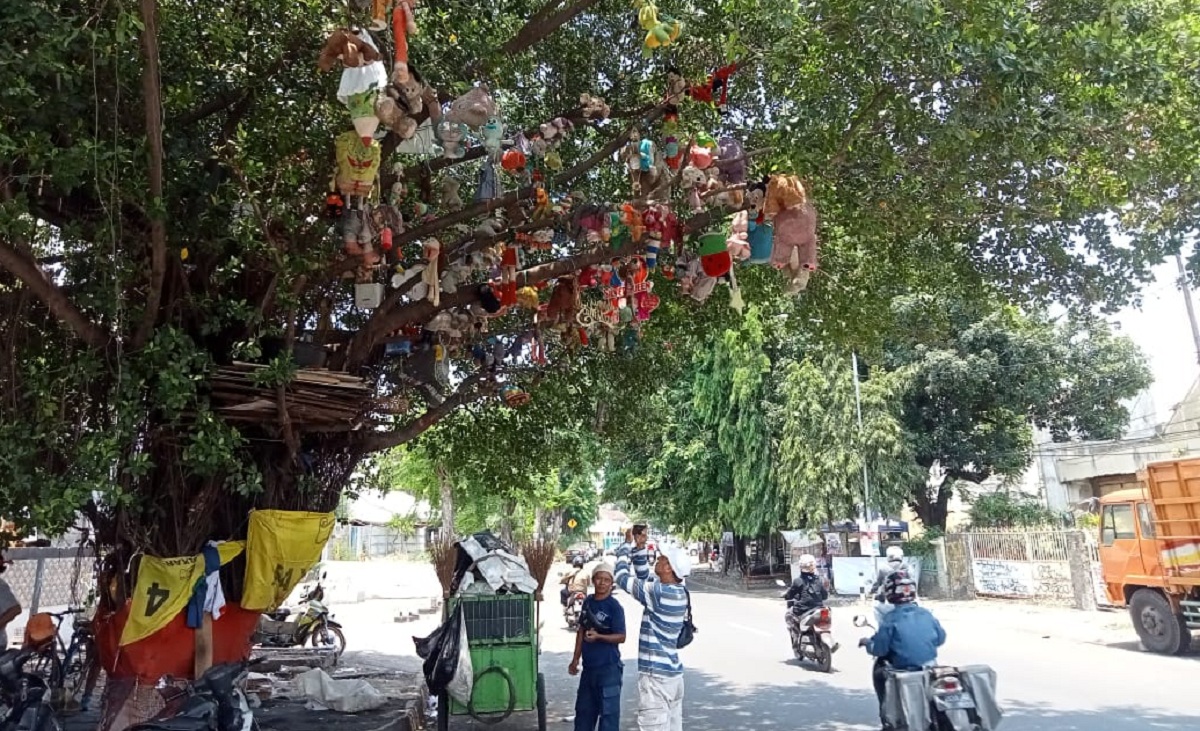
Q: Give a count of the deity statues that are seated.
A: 0